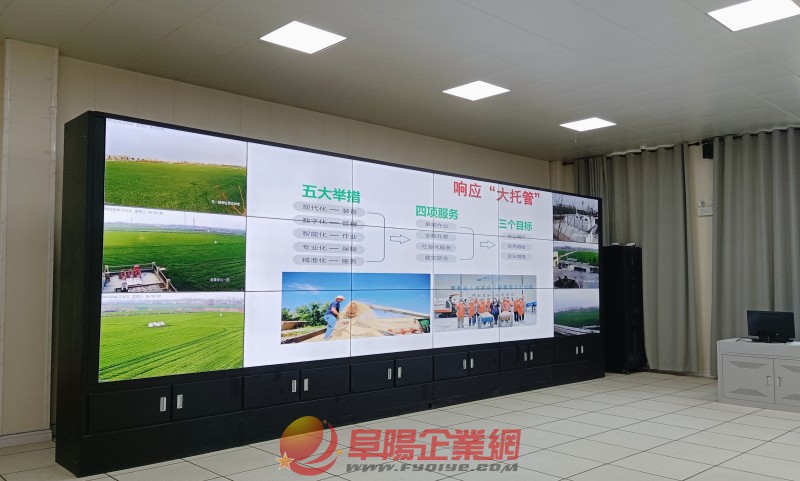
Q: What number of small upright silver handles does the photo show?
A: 12